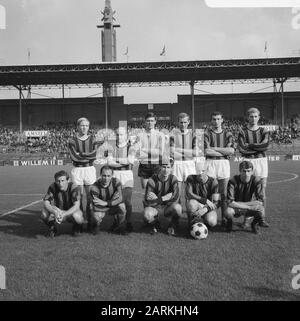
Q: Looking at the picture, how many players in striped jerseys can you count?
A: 10